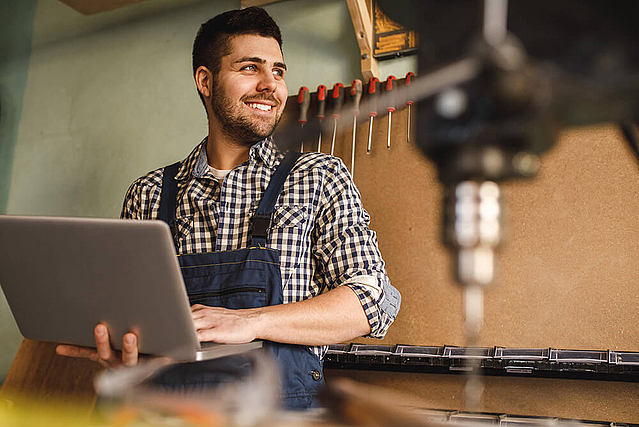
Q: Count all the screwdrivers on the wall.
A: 7